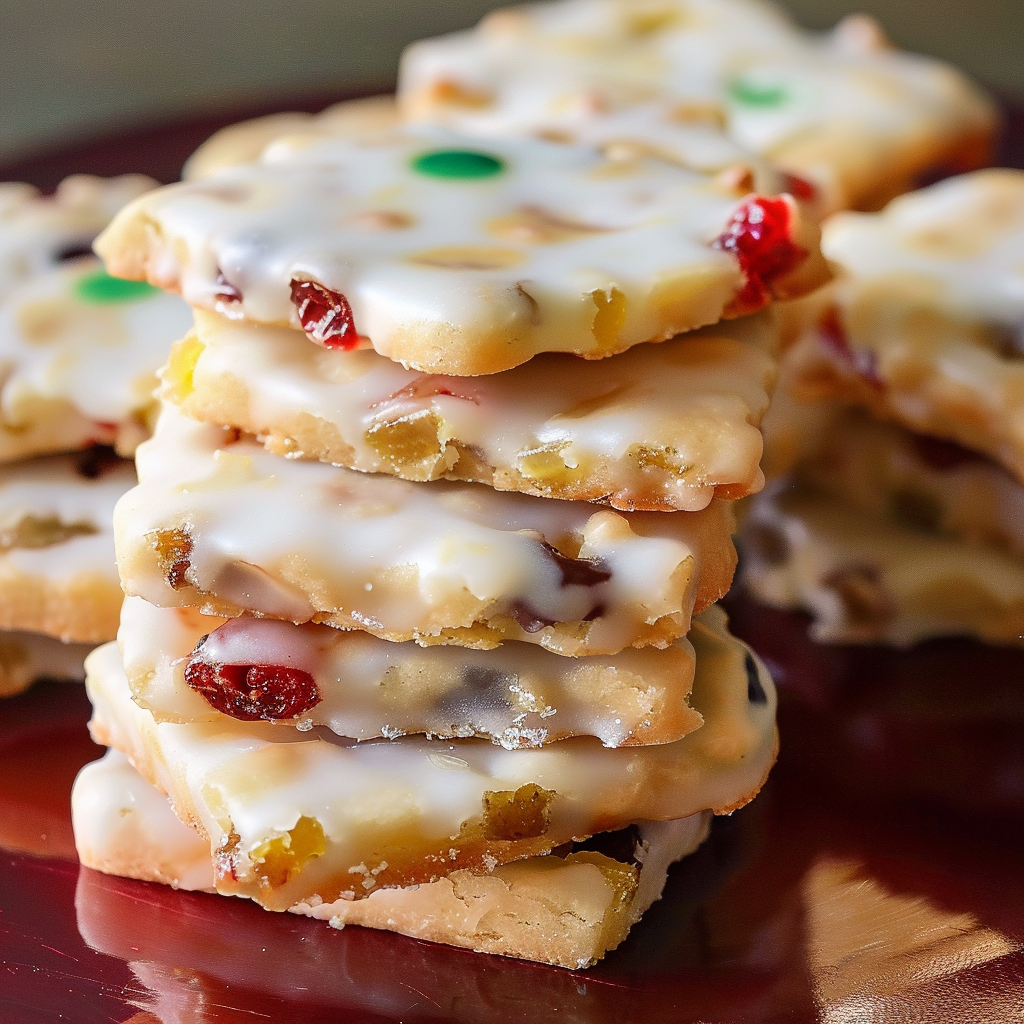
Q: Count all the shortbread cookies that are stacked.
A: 6